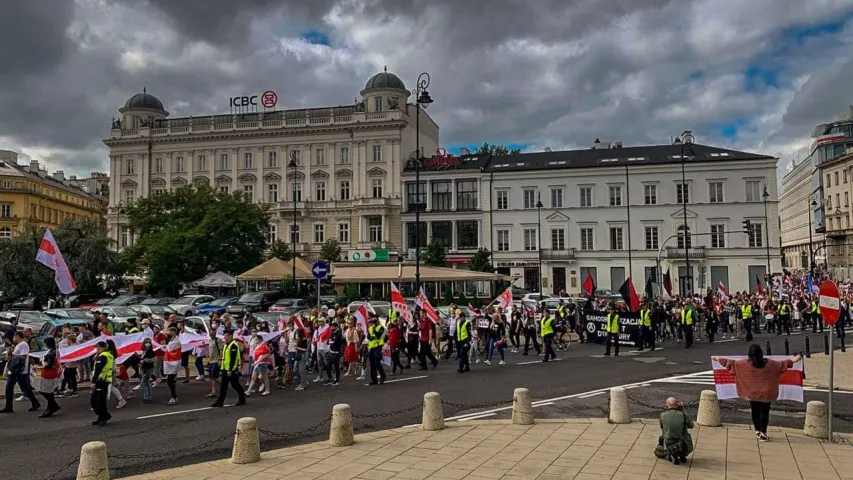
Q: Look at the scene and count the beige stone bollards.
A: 8